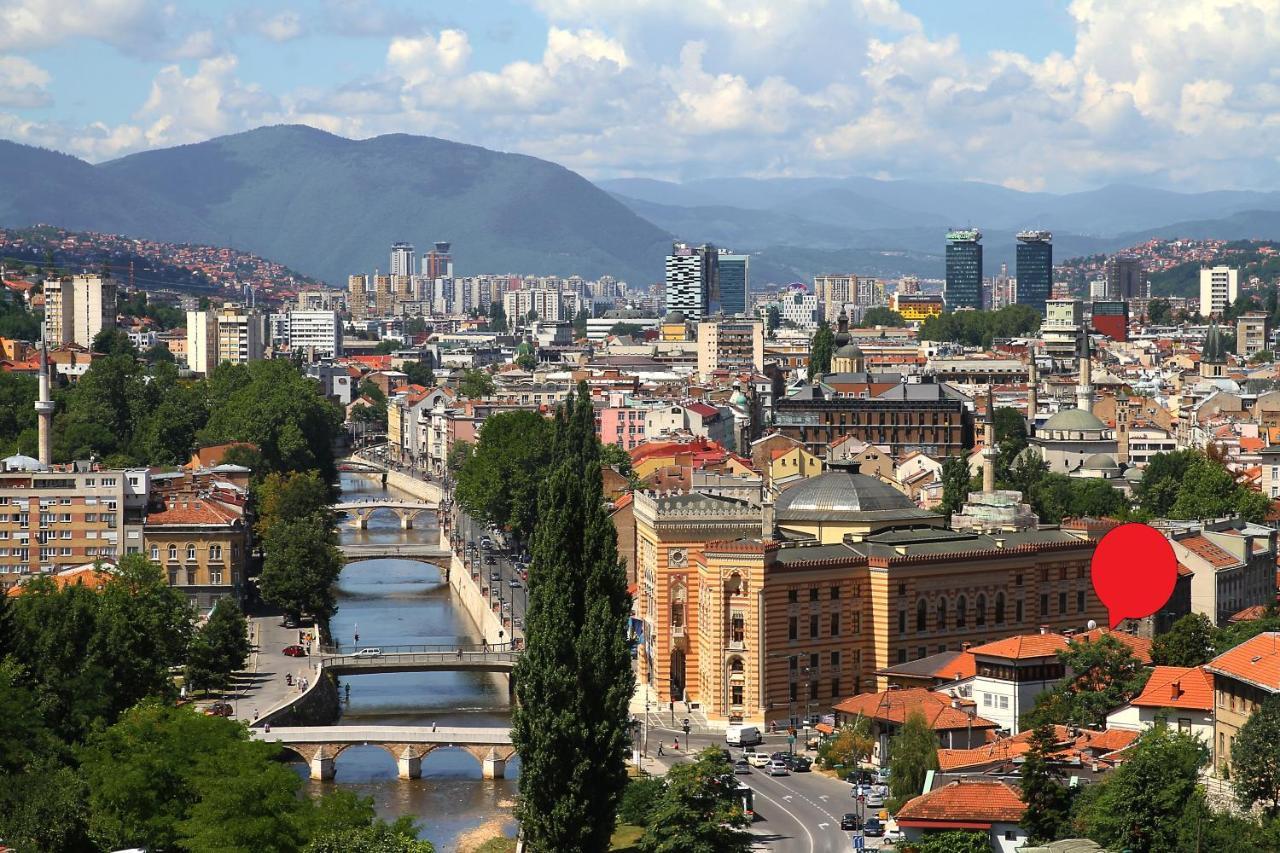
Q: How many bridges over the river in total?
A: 5